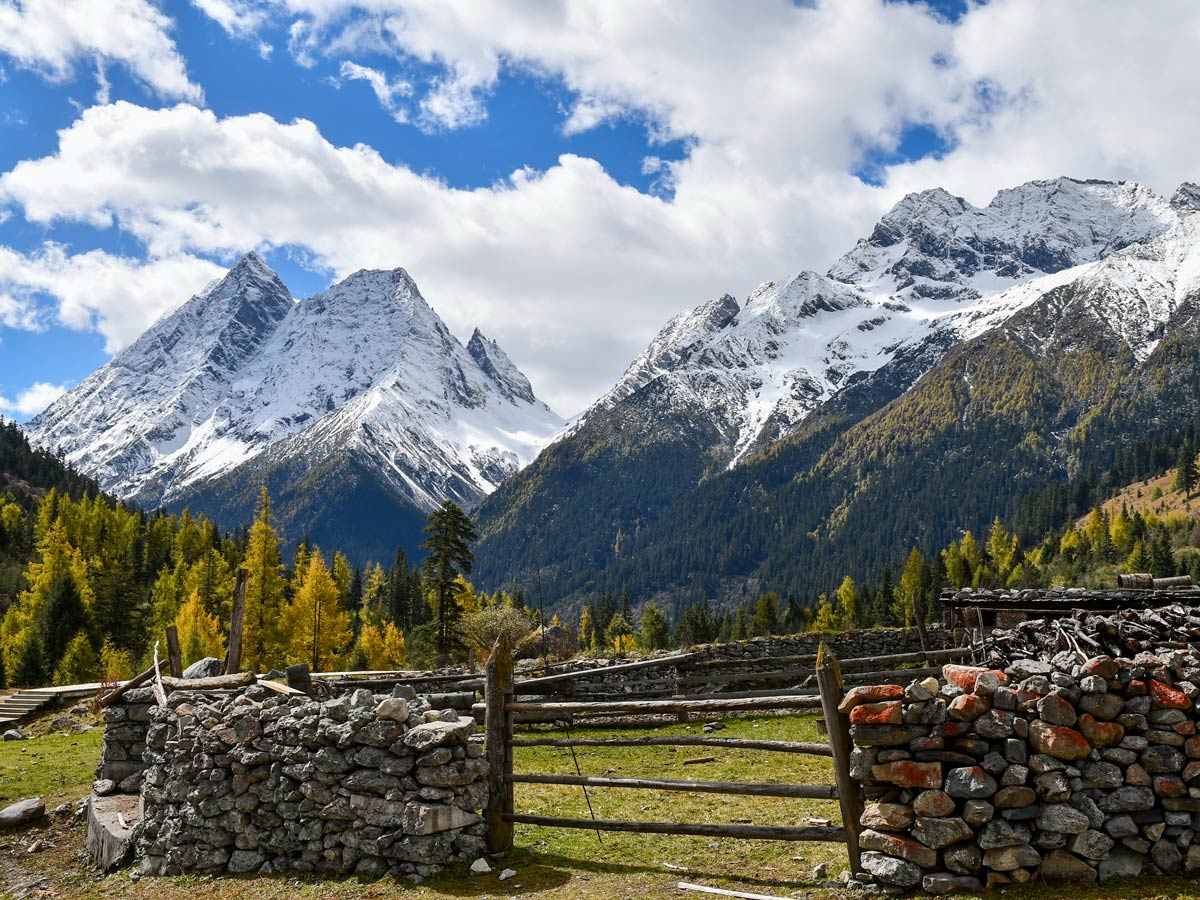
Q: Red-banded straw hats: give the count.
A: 0